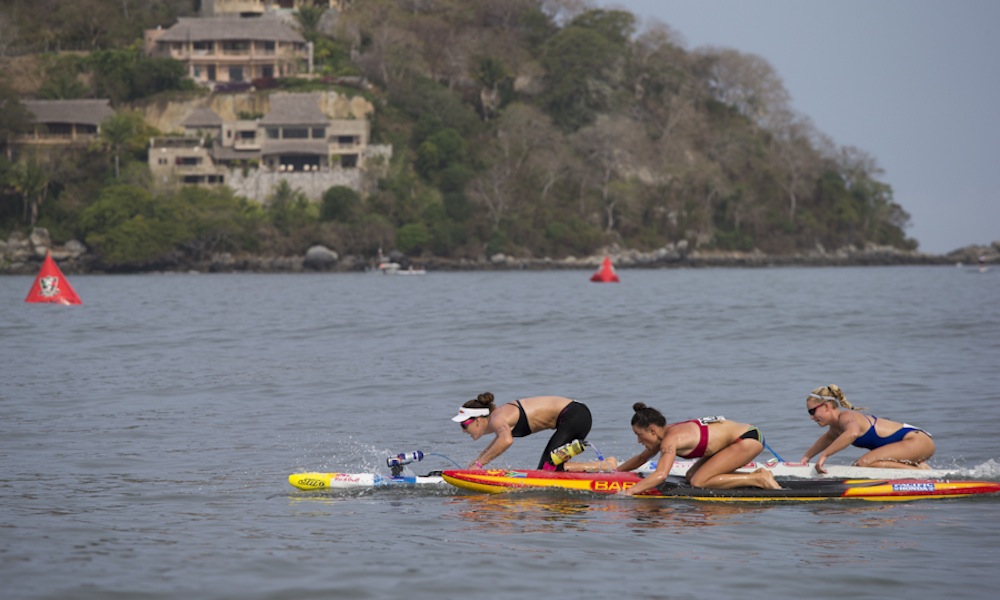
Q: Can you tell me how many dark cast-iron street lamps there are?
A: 0